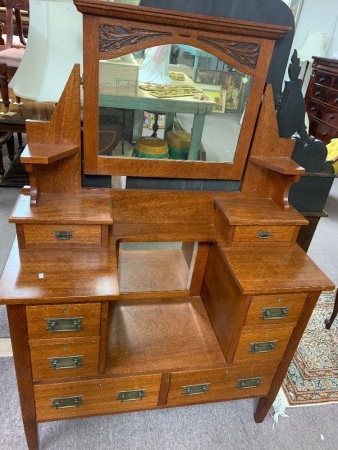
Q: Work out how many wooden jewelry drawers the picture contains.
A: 2